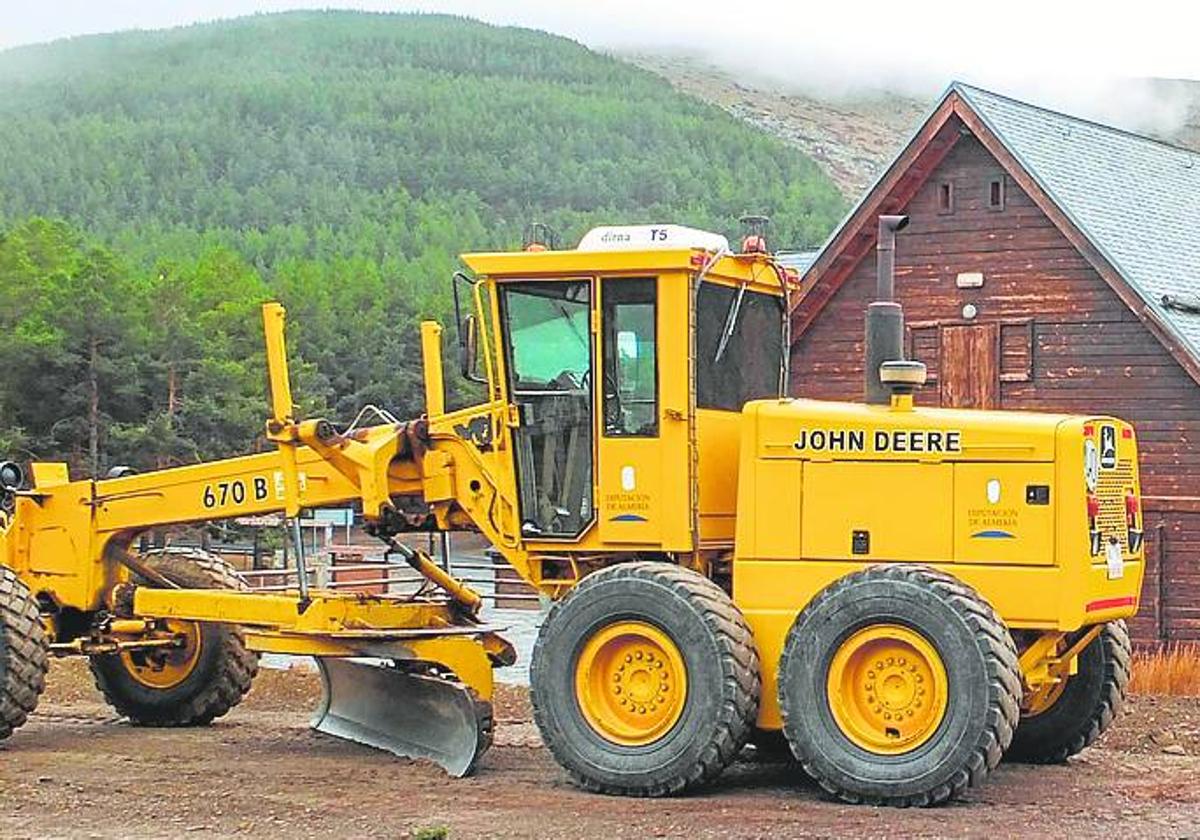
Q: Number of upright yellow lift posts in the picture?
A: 2